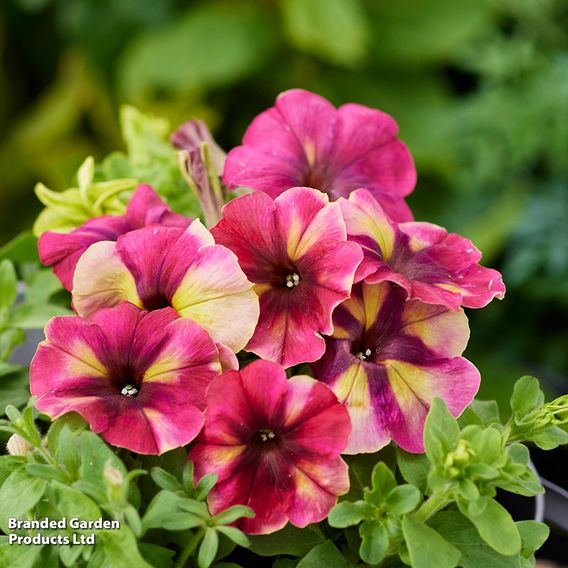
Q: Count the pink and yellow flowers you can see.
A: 8